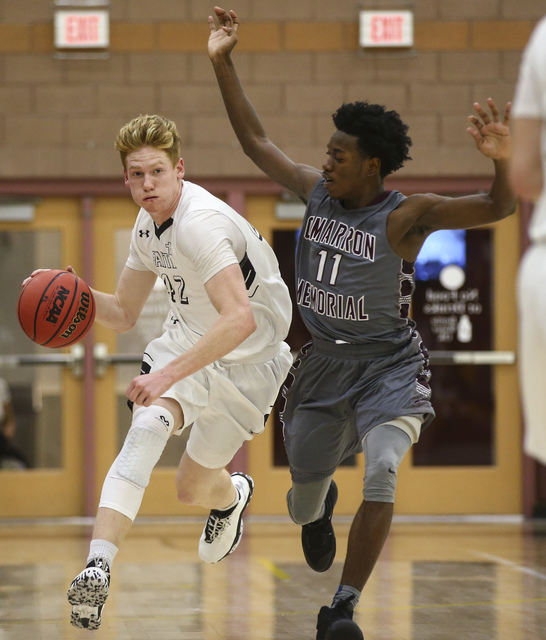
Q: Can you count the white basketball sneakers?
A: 2